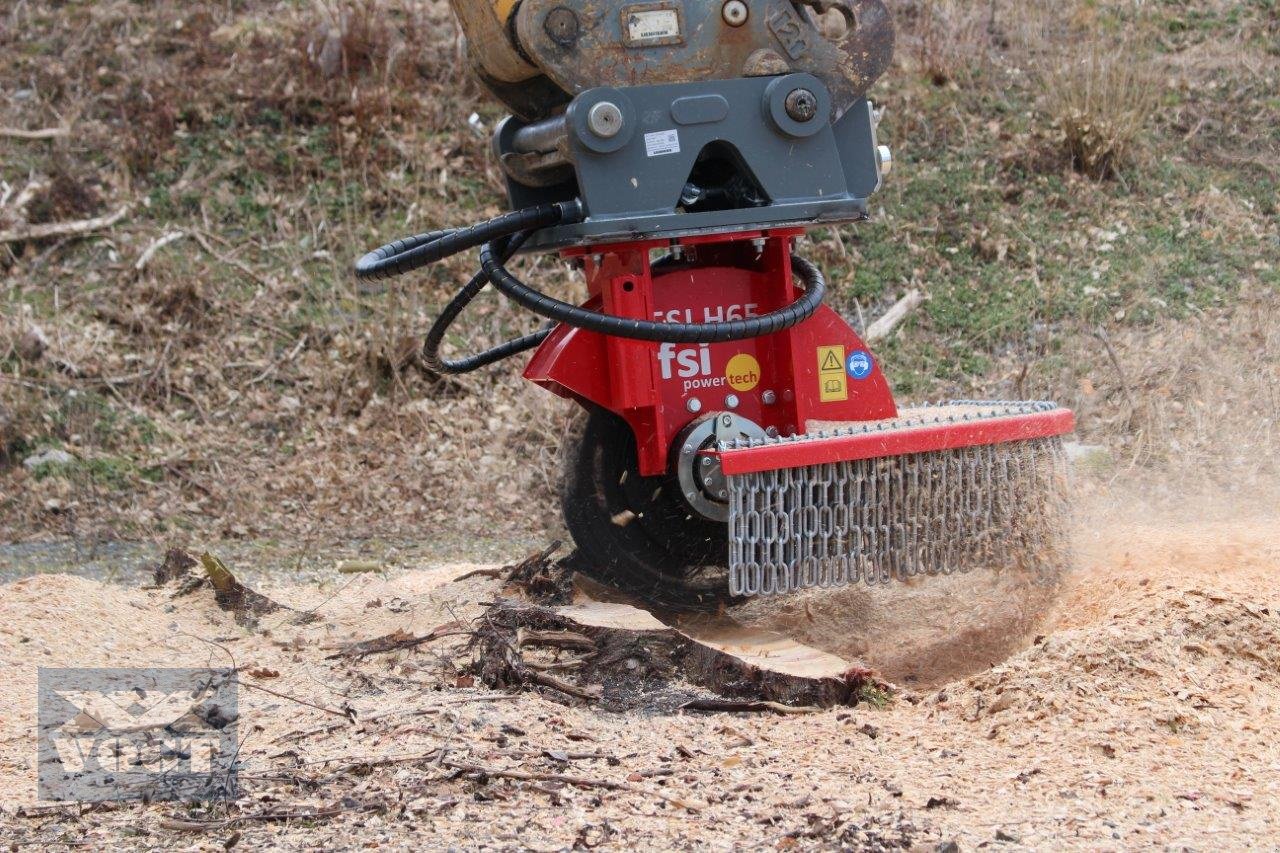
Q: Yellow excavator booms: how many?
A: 1